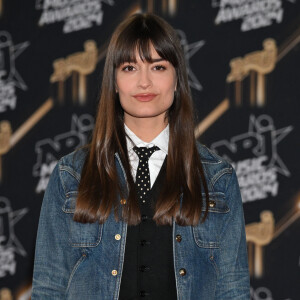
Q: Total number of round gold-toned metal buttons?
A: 6